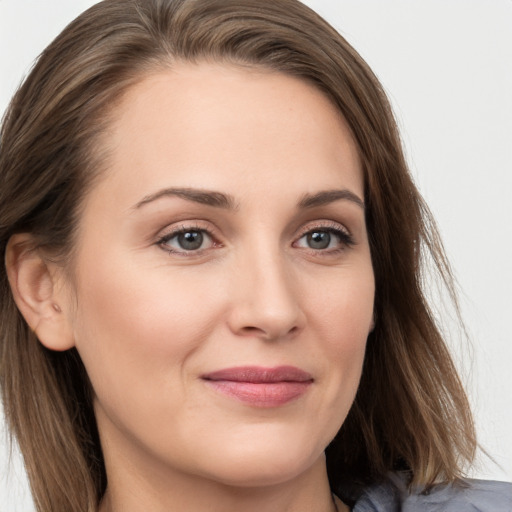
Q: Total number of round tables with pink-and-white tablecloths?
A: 0